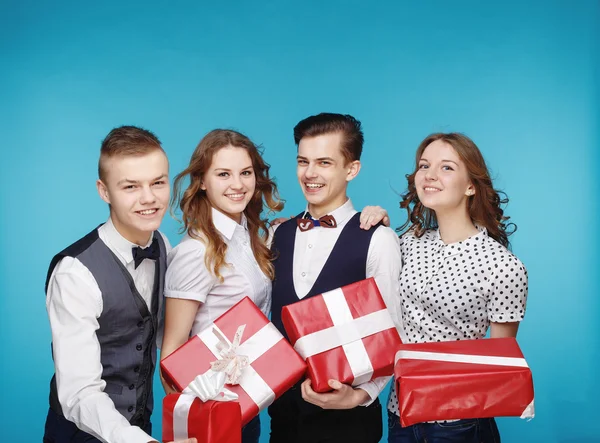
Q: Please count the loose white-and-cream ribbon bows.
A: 2